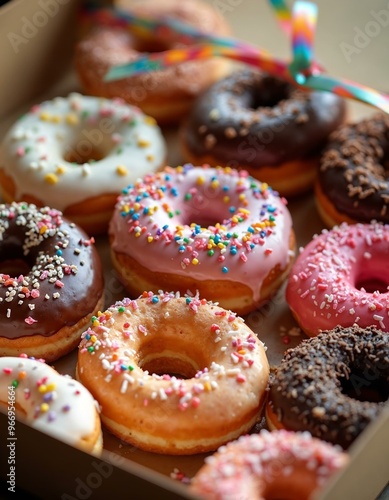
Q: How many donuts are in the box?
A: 11